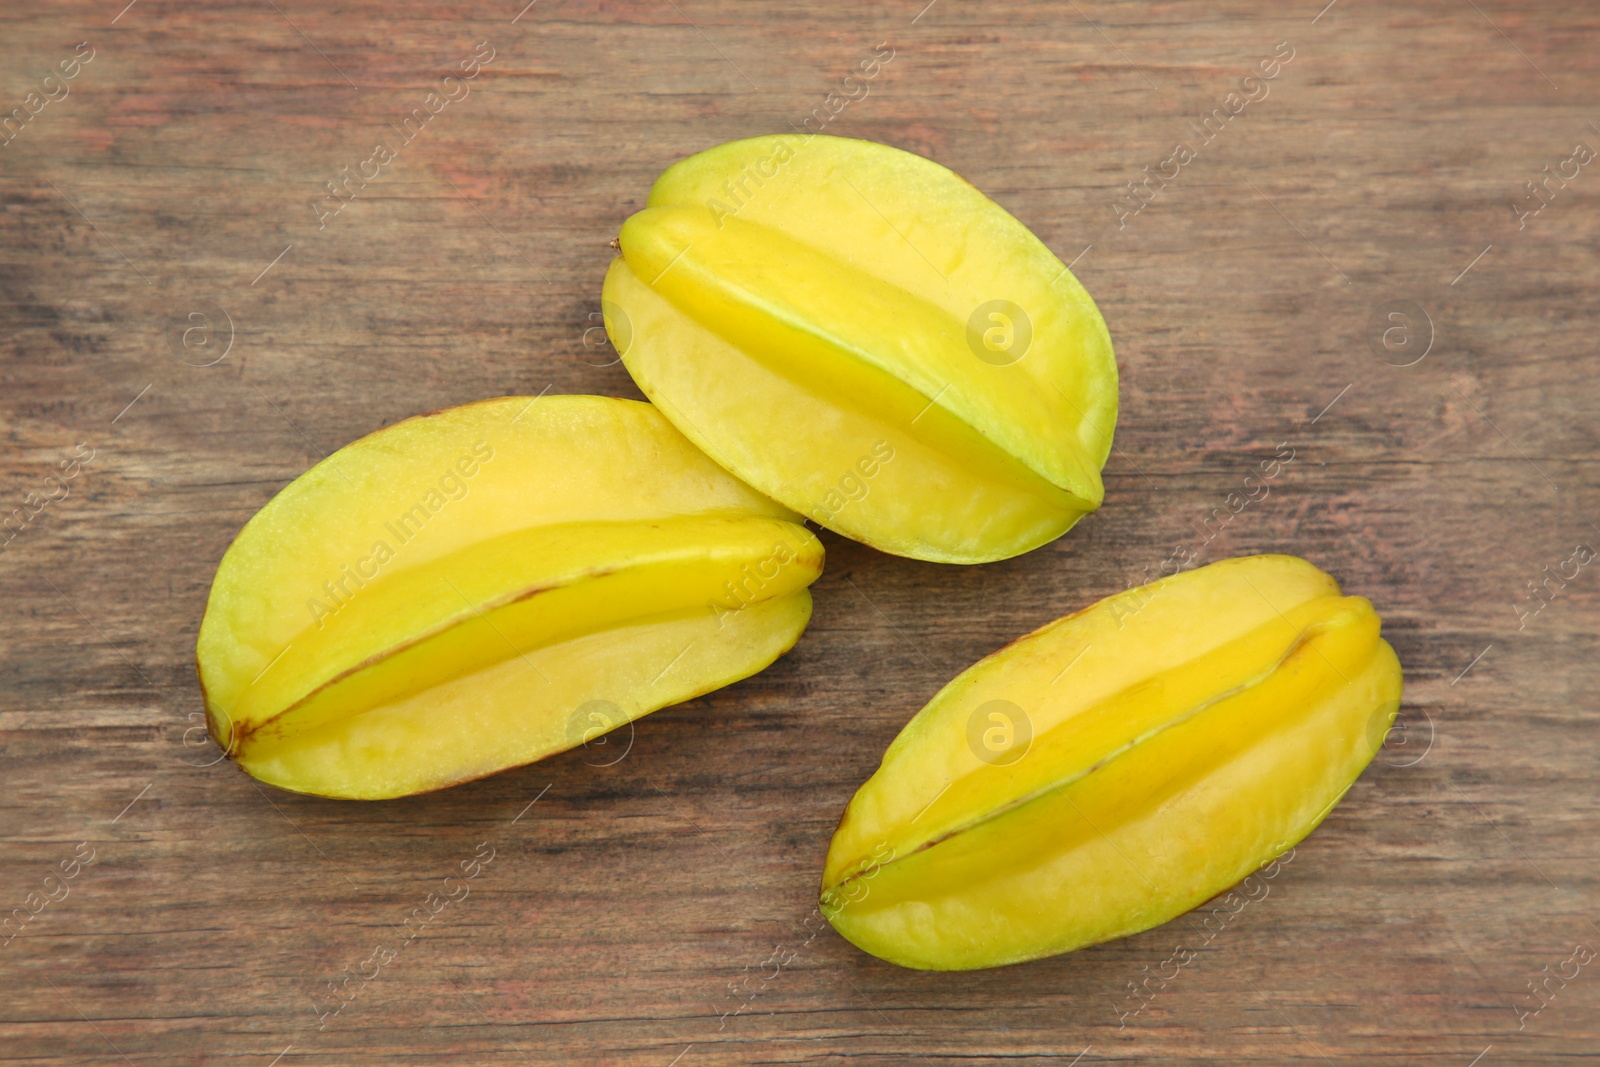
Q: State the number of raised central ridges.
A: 3